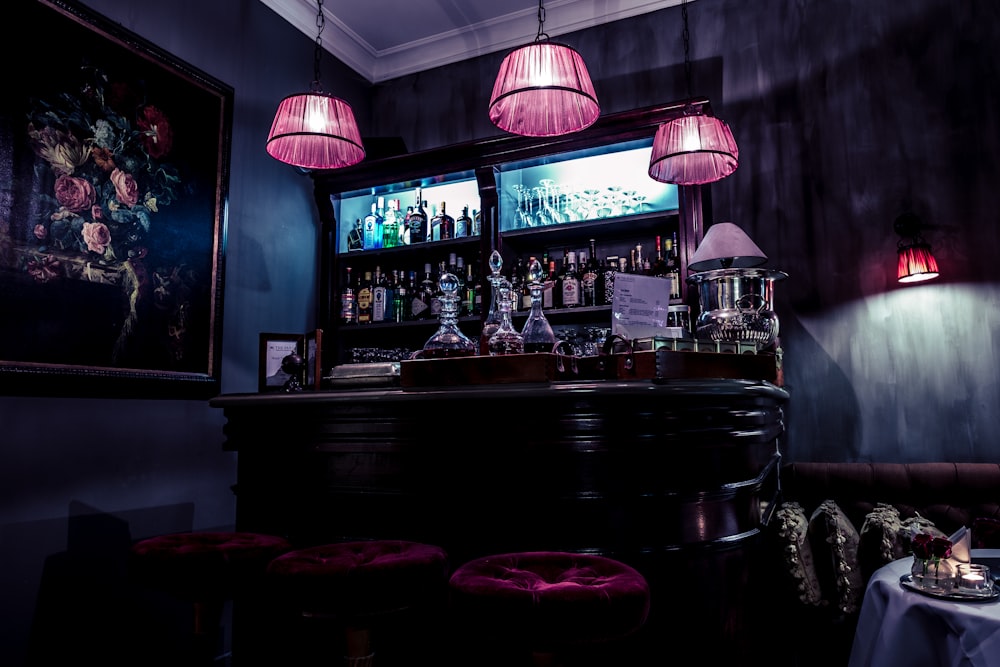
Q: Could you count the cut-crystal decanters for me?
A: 4